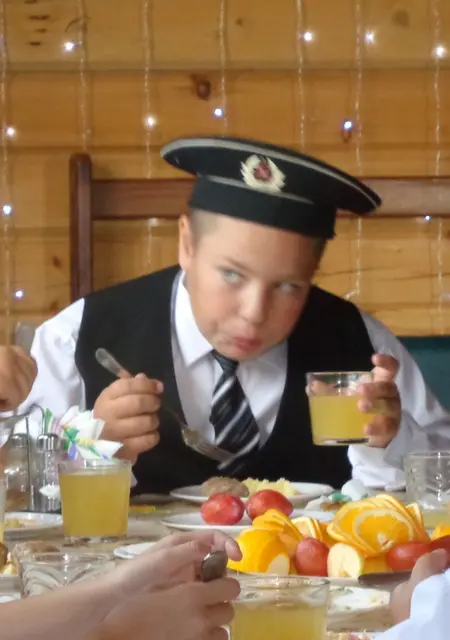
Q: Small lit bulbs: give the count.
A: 11